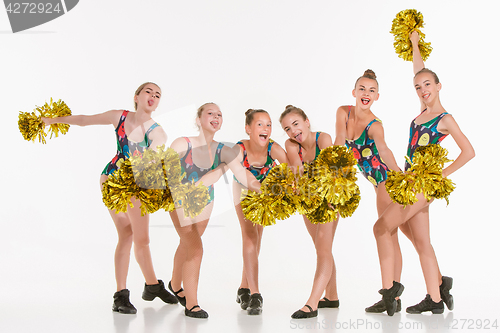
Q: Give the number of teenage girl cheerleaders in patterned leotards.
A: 6